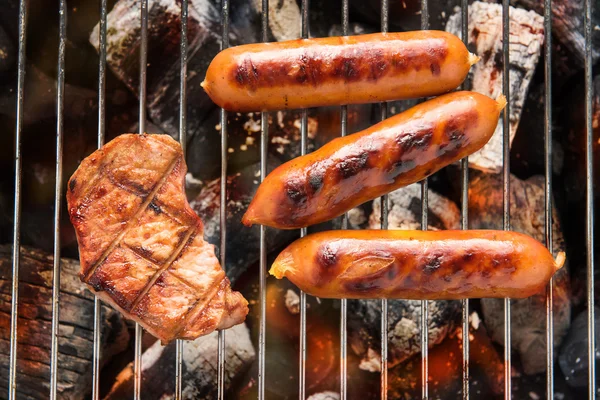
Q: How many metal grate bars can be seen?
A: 15